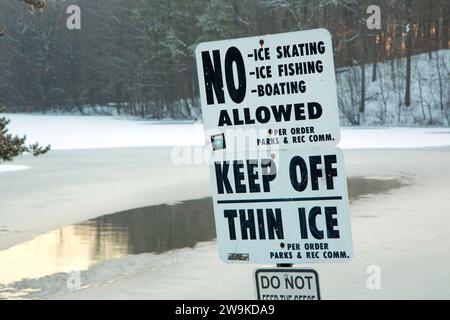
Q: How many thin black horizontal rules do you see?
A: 1